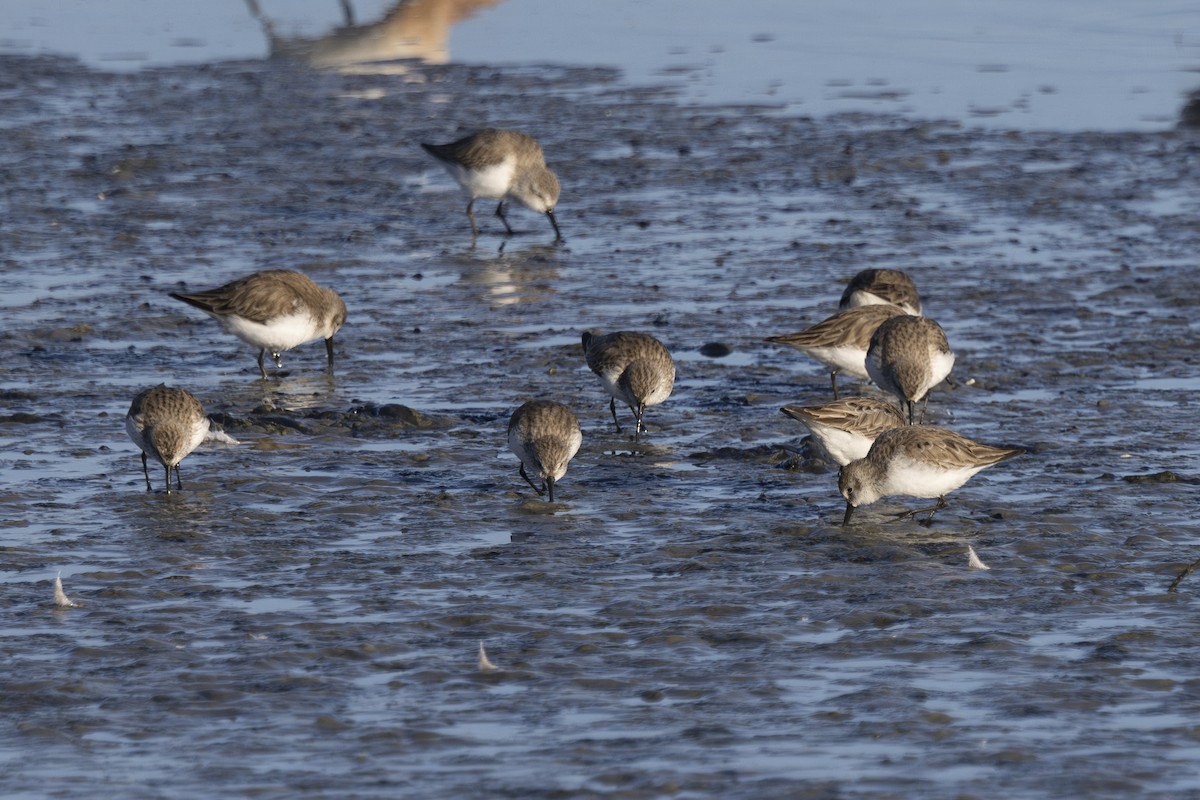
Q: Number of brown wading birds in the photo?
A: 10